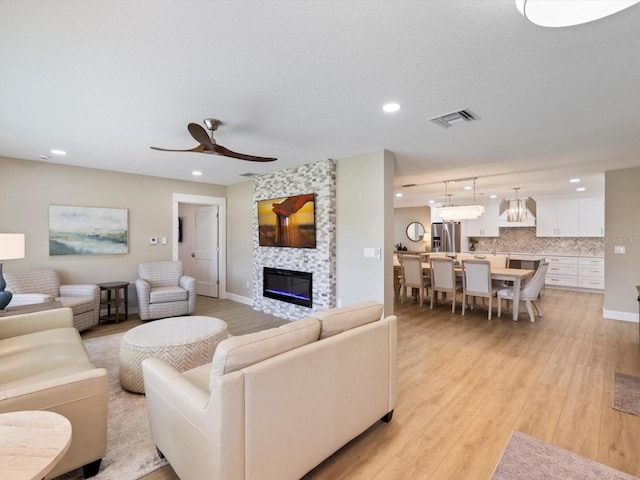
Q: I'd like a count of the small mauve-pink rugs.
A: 2